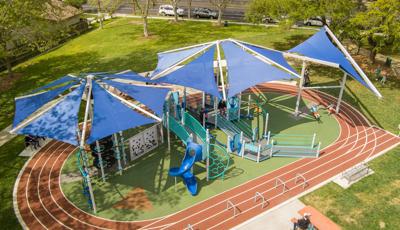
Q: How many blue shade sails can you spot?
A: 11